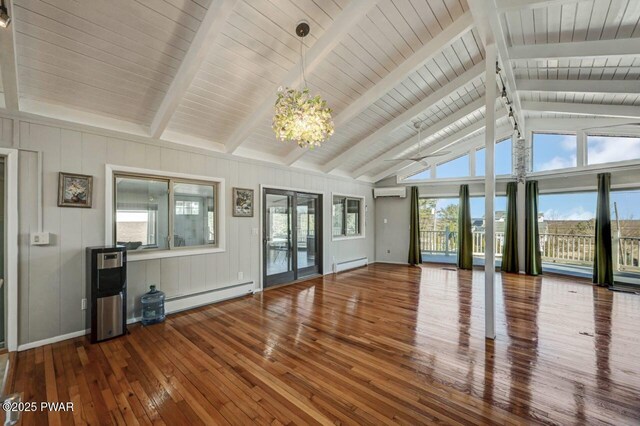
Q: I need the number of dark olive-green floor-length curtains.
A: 5